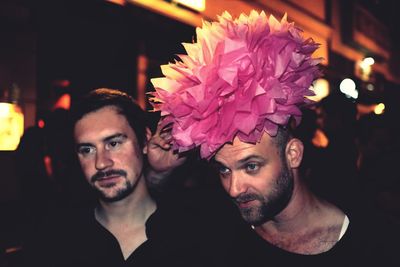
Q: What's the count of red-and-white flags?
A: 0